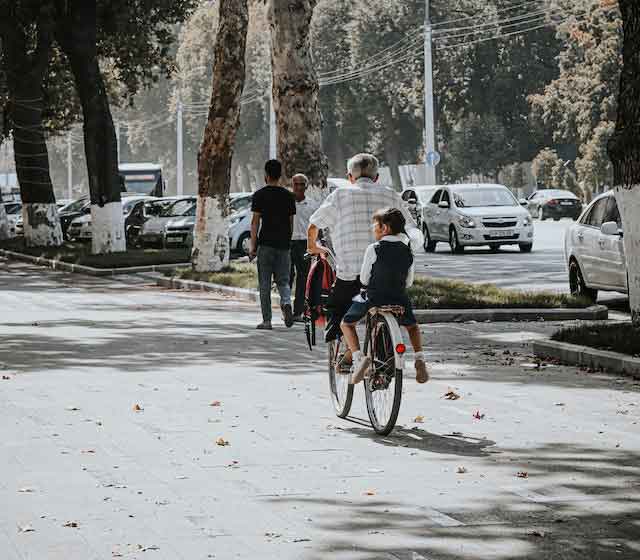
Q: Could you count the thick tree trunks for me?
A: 5